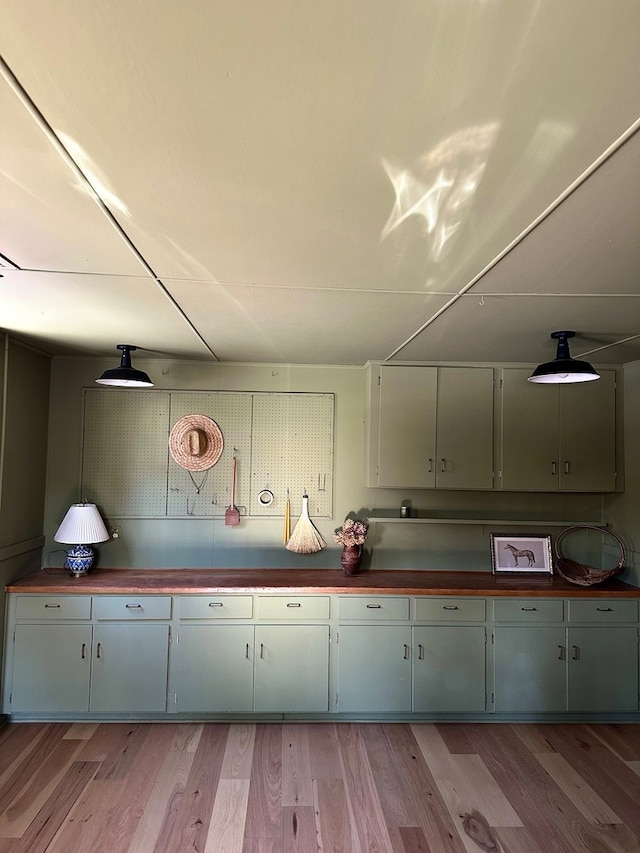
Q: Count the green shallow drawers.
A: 8